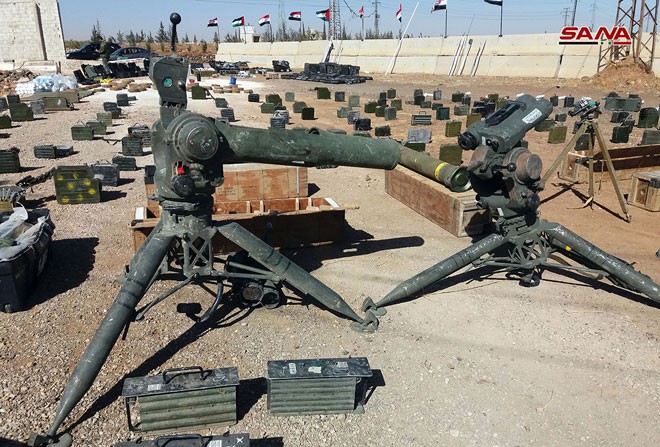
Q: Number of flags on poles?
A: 9